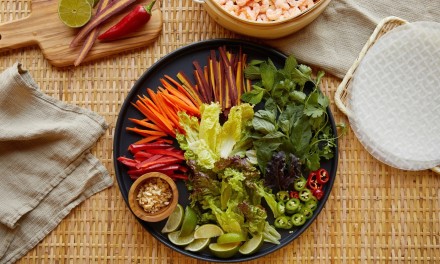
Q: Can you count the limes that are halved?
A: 1